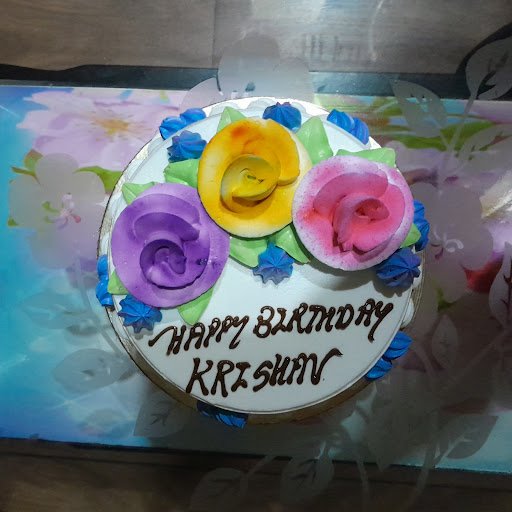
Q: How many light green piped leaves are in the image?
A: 10